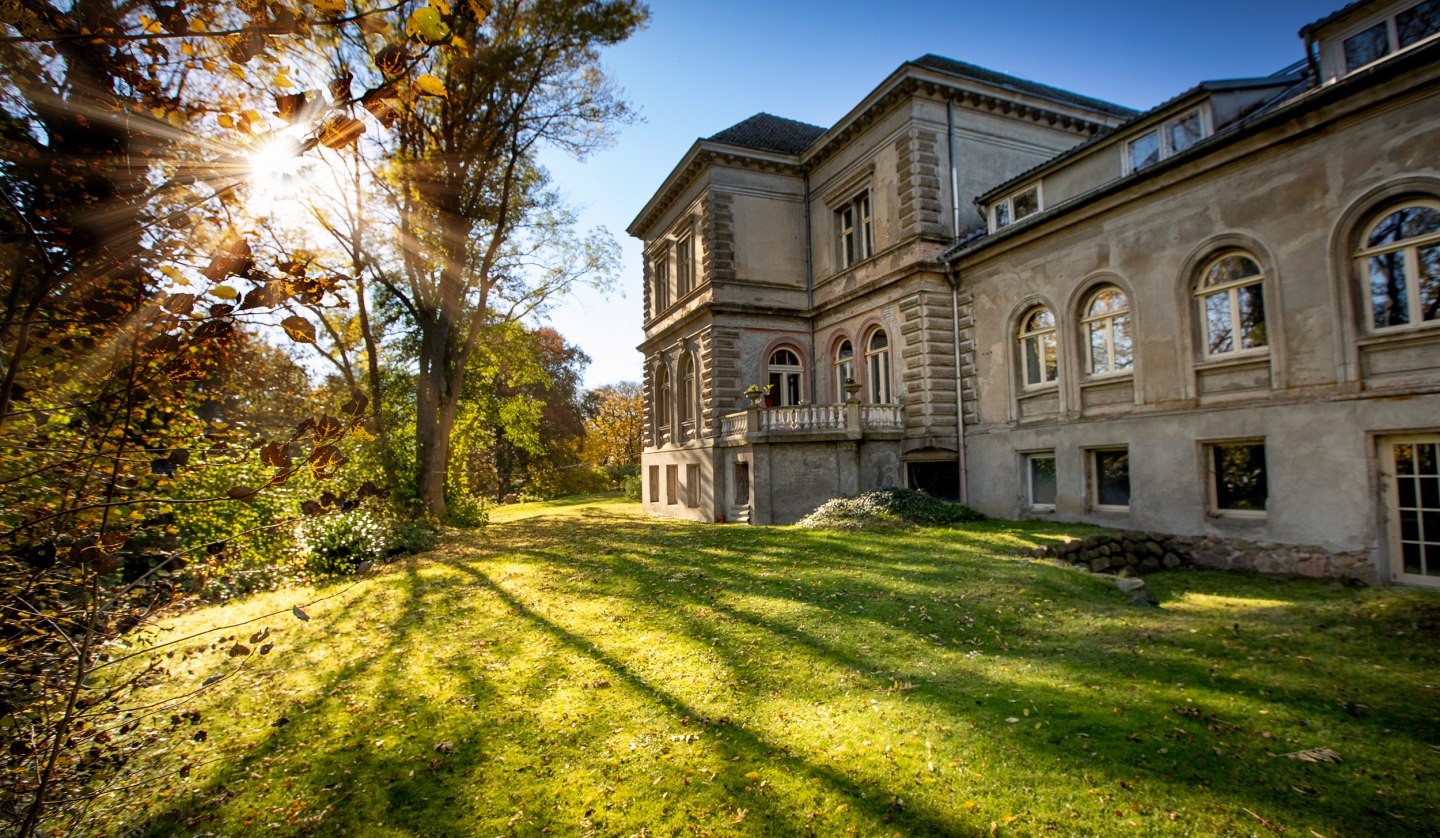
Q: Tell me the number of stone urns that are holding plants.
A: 2